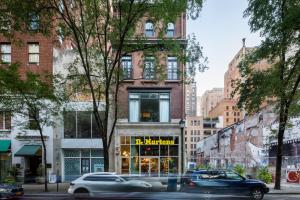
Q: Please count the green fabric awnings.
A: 2